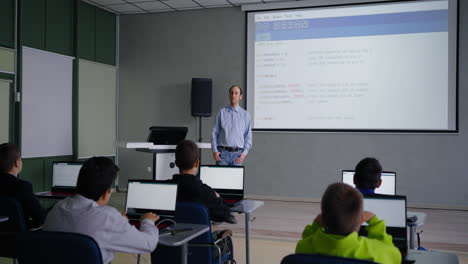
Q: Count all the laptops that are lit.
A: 5